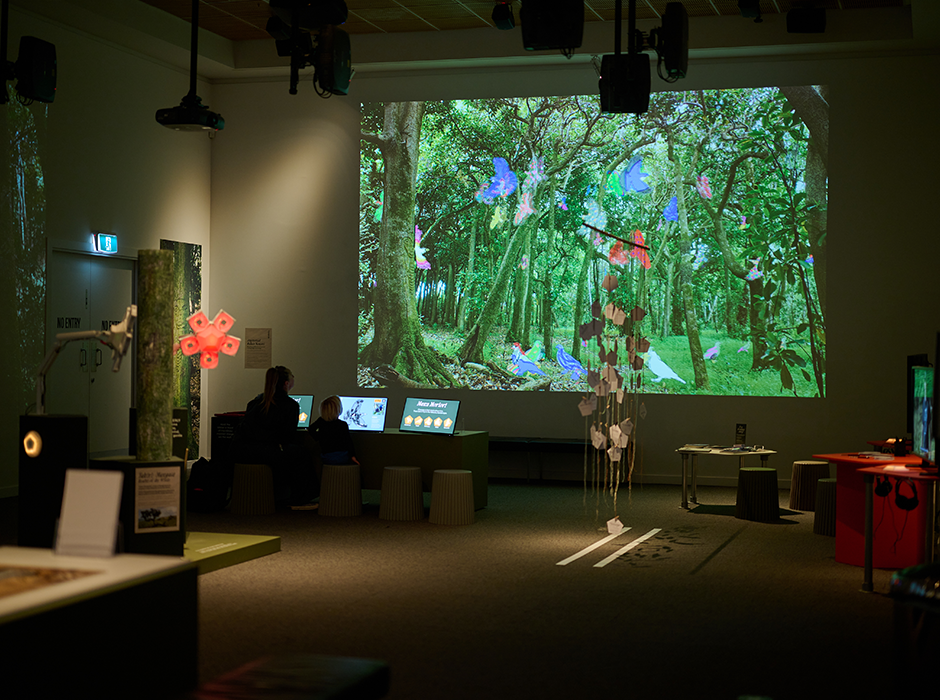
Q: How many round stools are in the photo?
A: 7